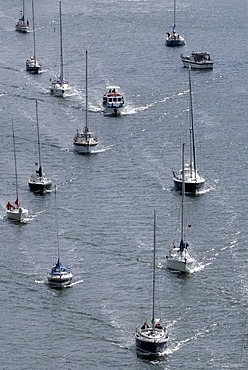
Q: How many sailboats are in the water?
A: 11